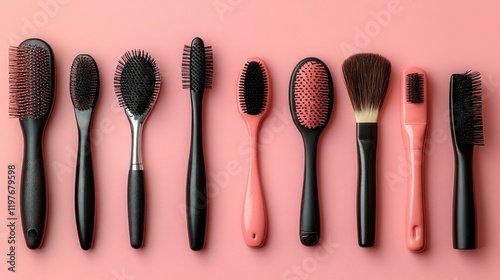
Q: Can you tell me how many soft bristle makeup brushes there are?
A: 1